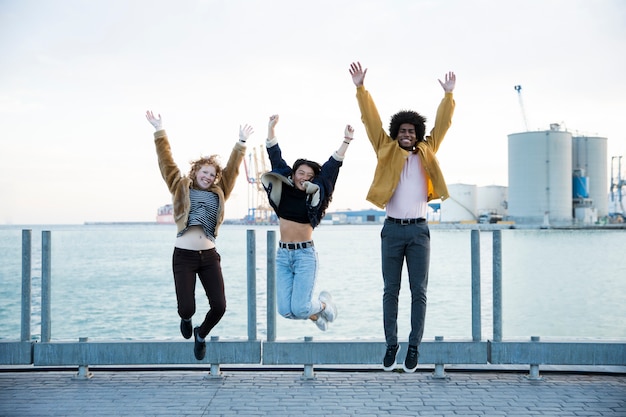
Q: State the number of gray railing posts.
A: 6